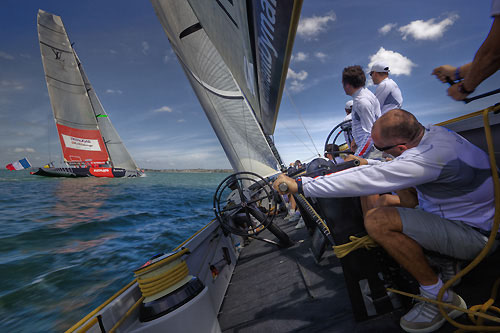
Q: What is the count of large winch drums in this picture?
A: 1